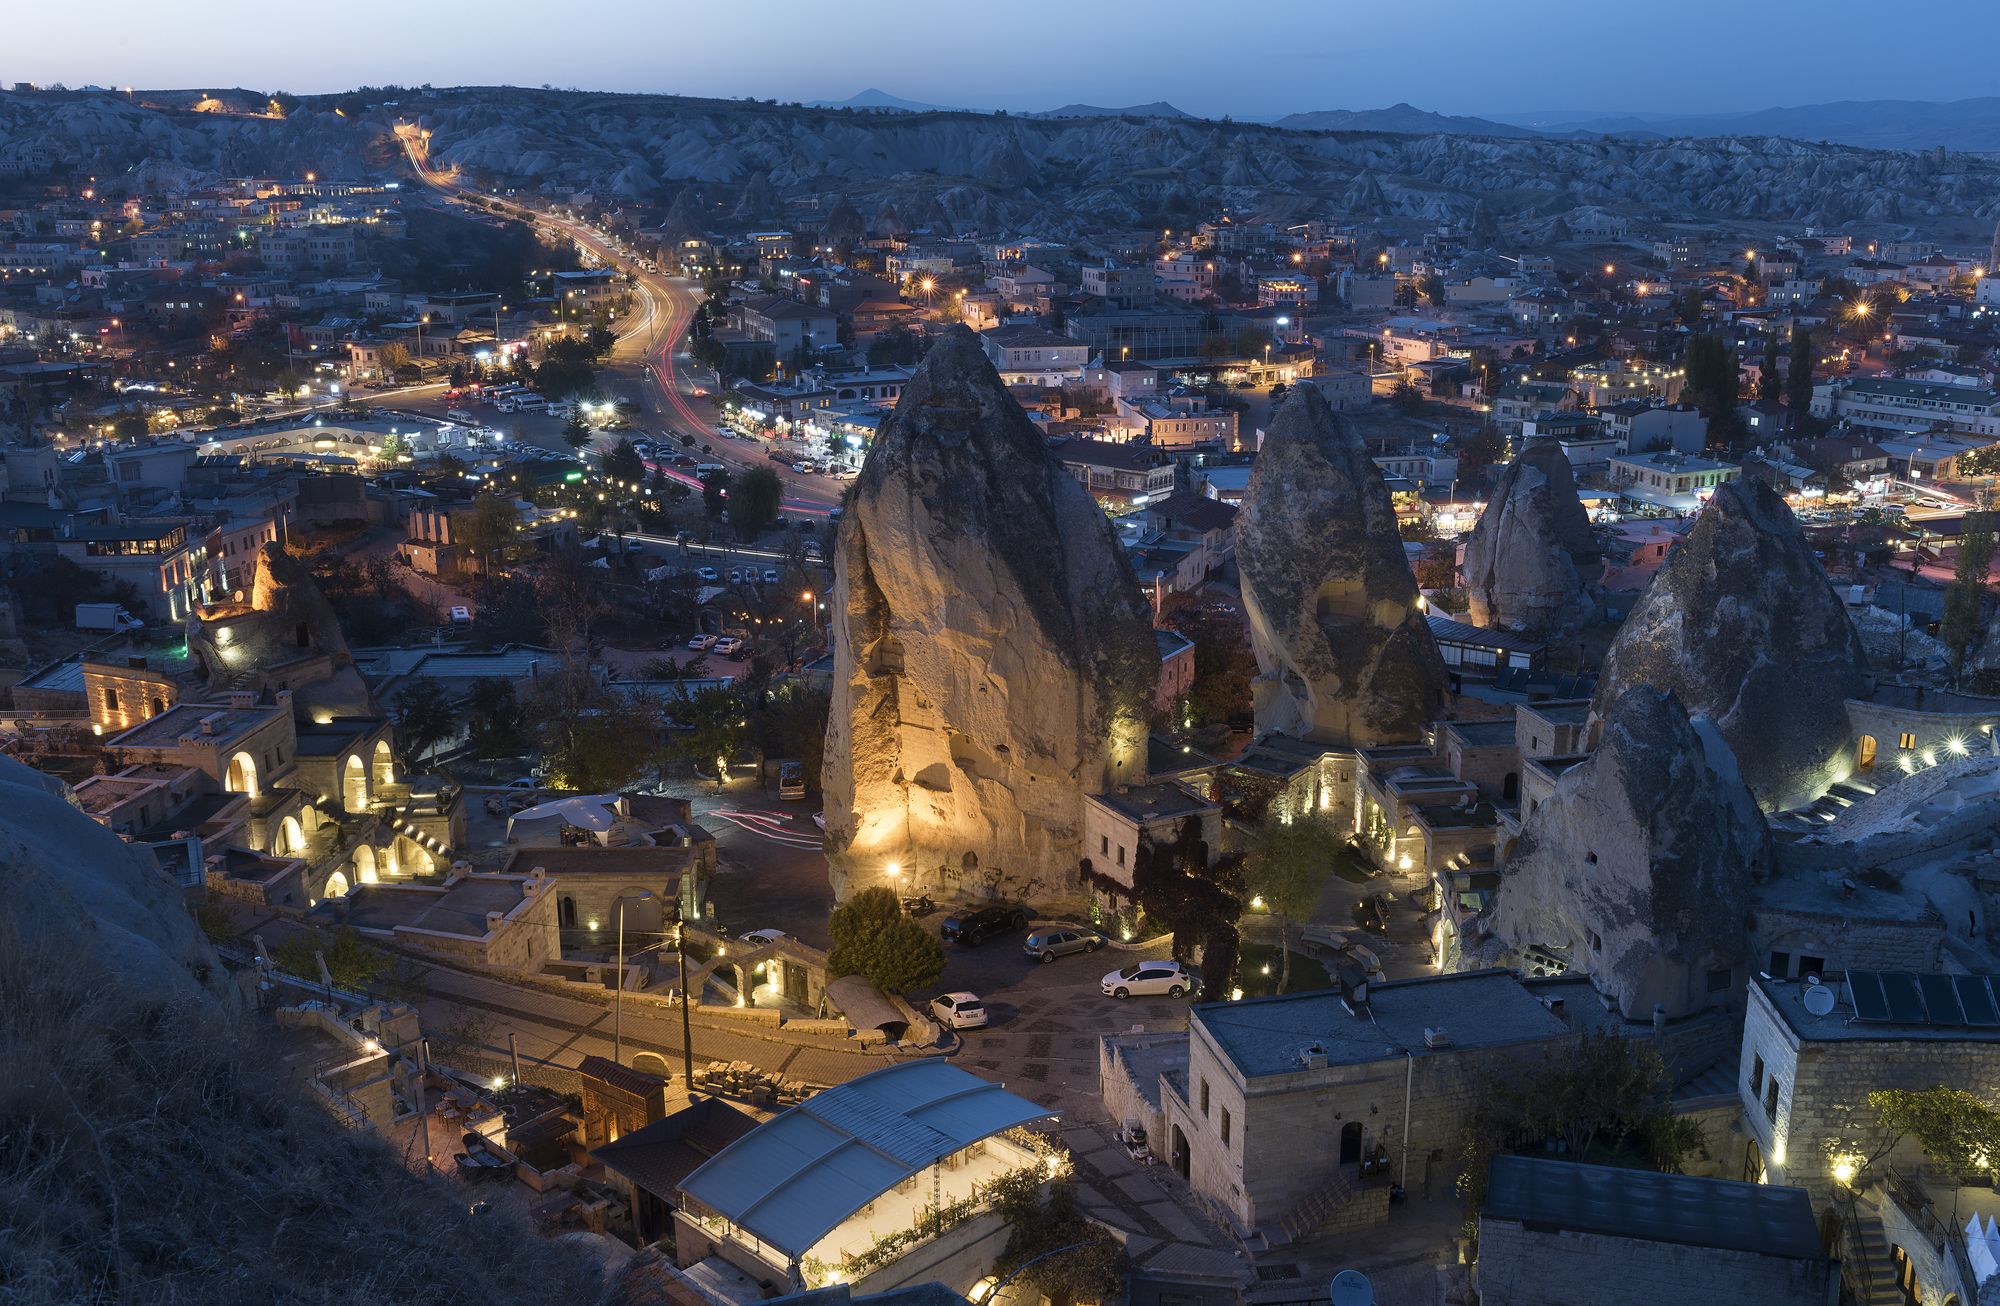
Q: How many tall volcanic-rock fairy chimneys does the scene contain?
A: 5